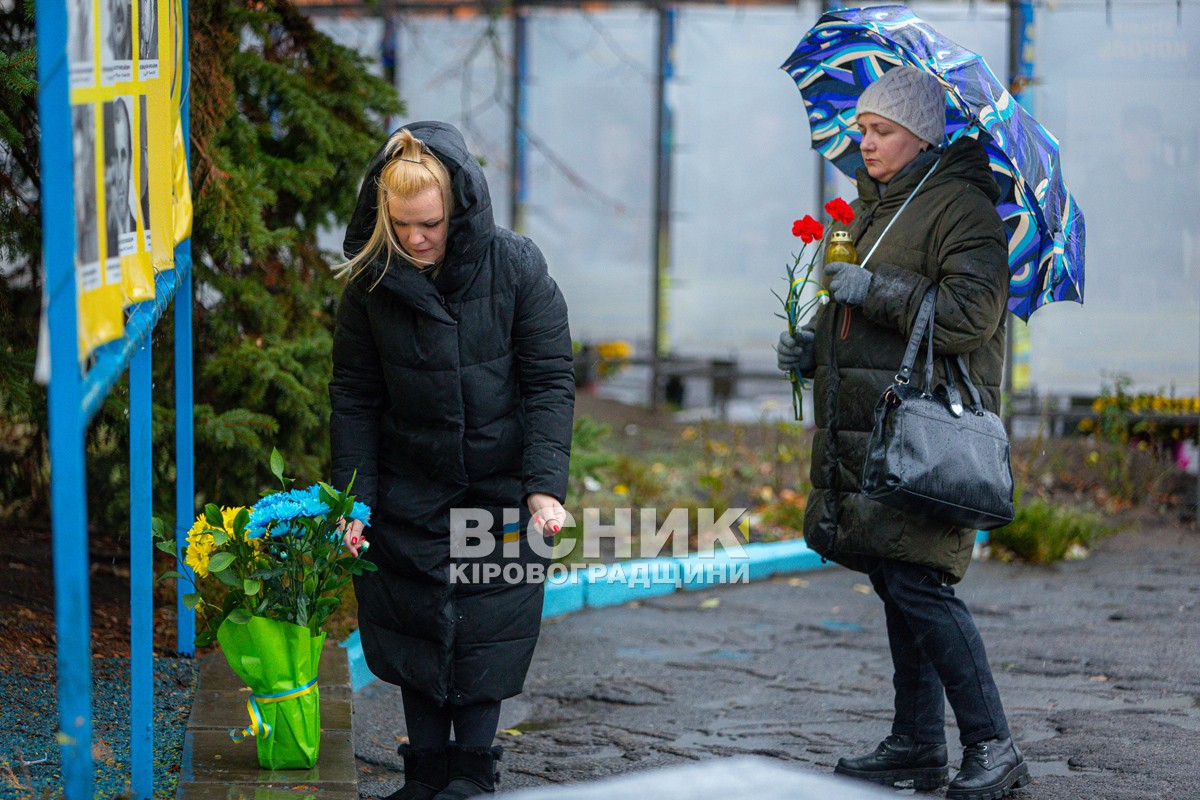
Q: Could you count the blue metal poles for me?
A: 3